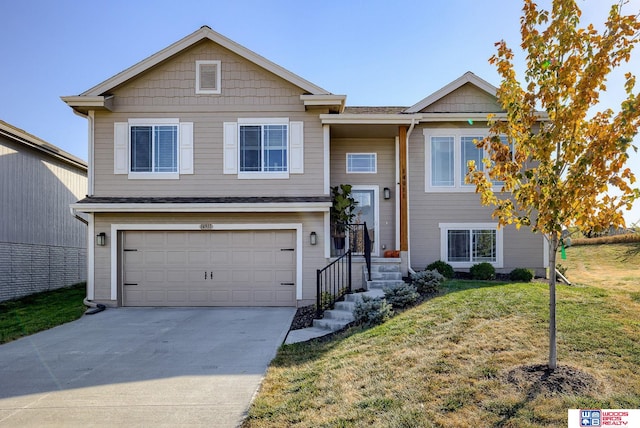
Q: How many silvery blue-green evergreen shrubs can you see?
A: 3